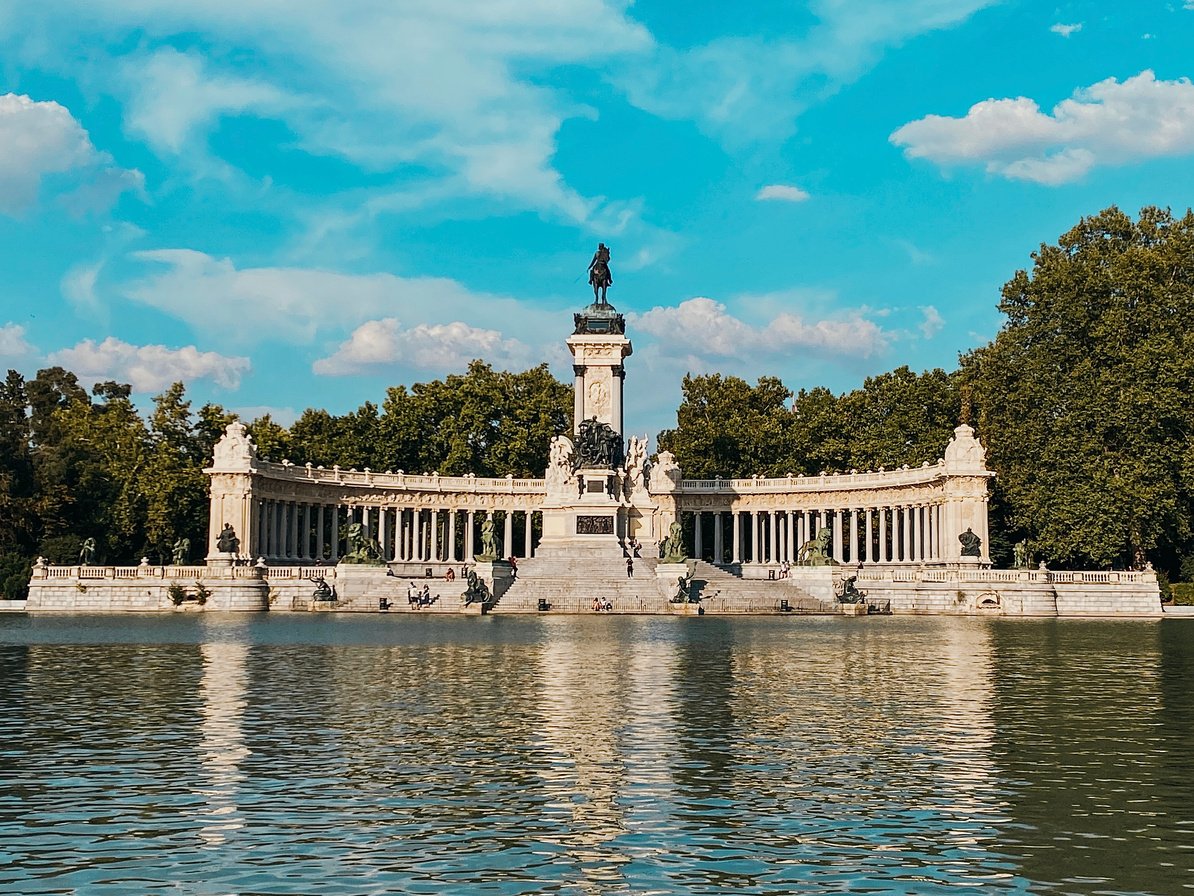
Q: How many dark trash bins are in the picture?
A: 6